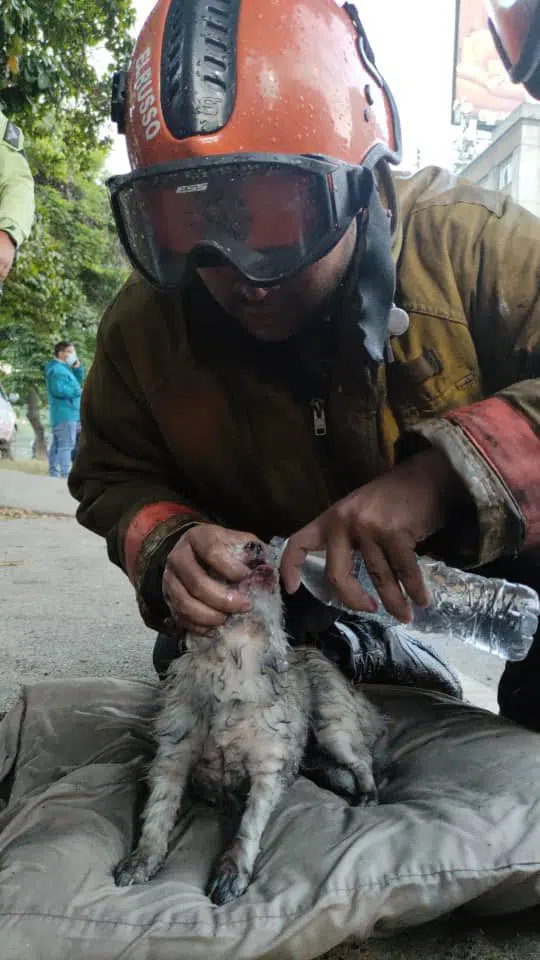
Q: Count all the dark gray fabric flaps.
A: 1